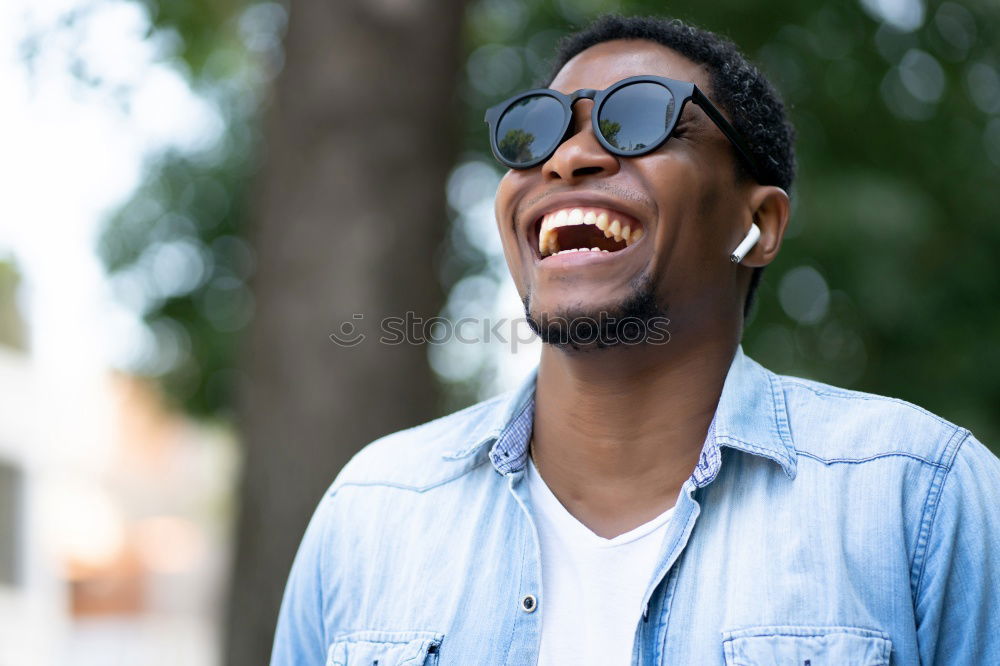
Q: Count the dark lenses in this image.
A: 2